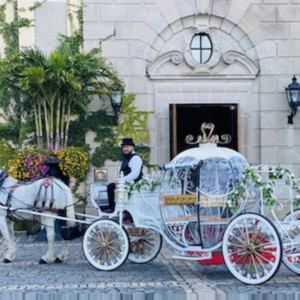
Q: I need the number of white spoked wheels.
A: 4